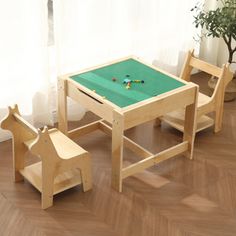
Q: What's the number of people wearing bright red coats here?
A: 0